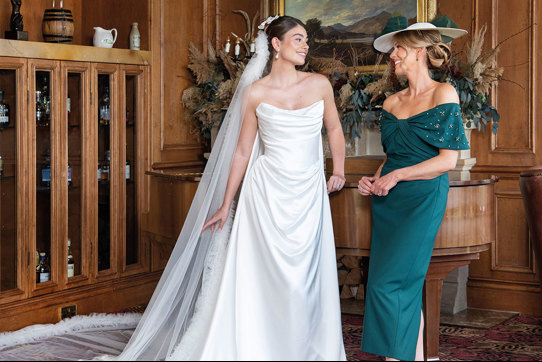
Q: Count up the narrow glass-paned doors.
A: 5